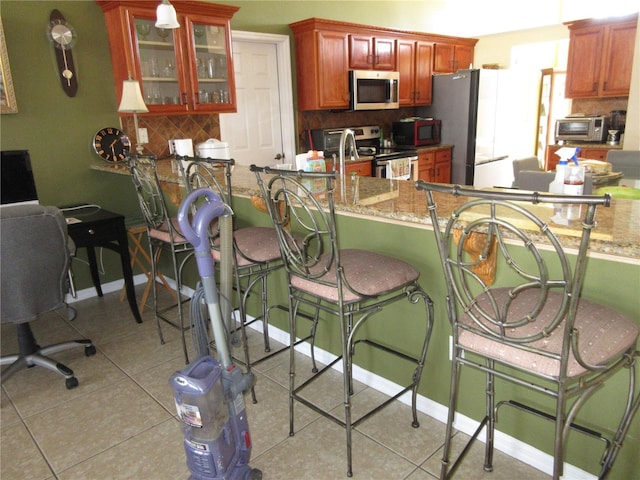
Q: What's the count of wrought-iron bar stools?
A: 4